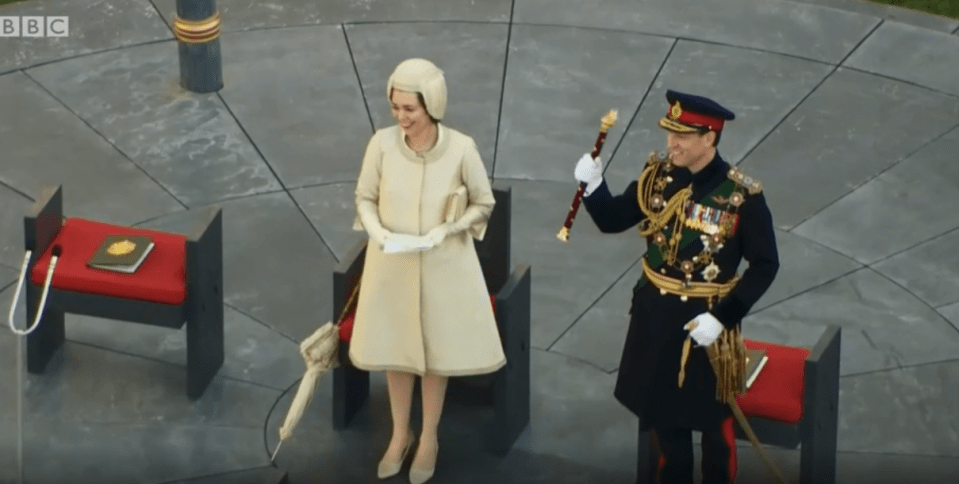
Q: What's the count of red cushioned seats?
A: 3